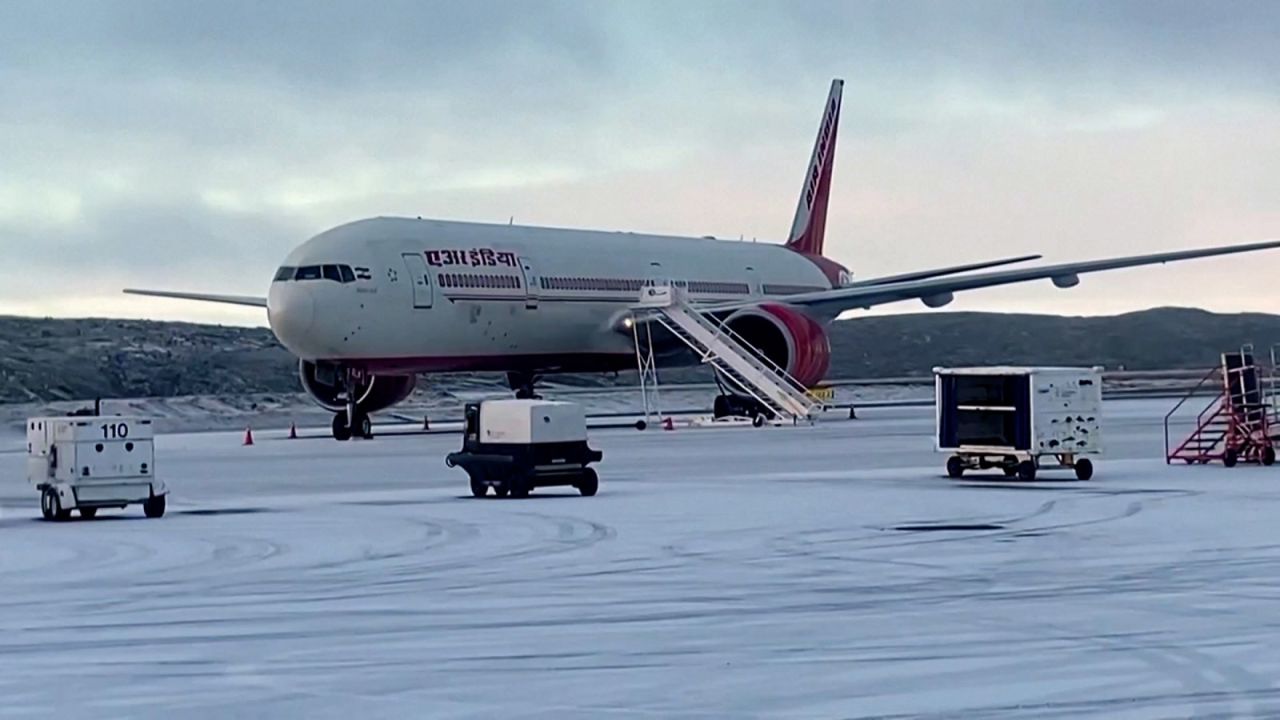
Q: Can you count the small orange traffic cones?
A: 5